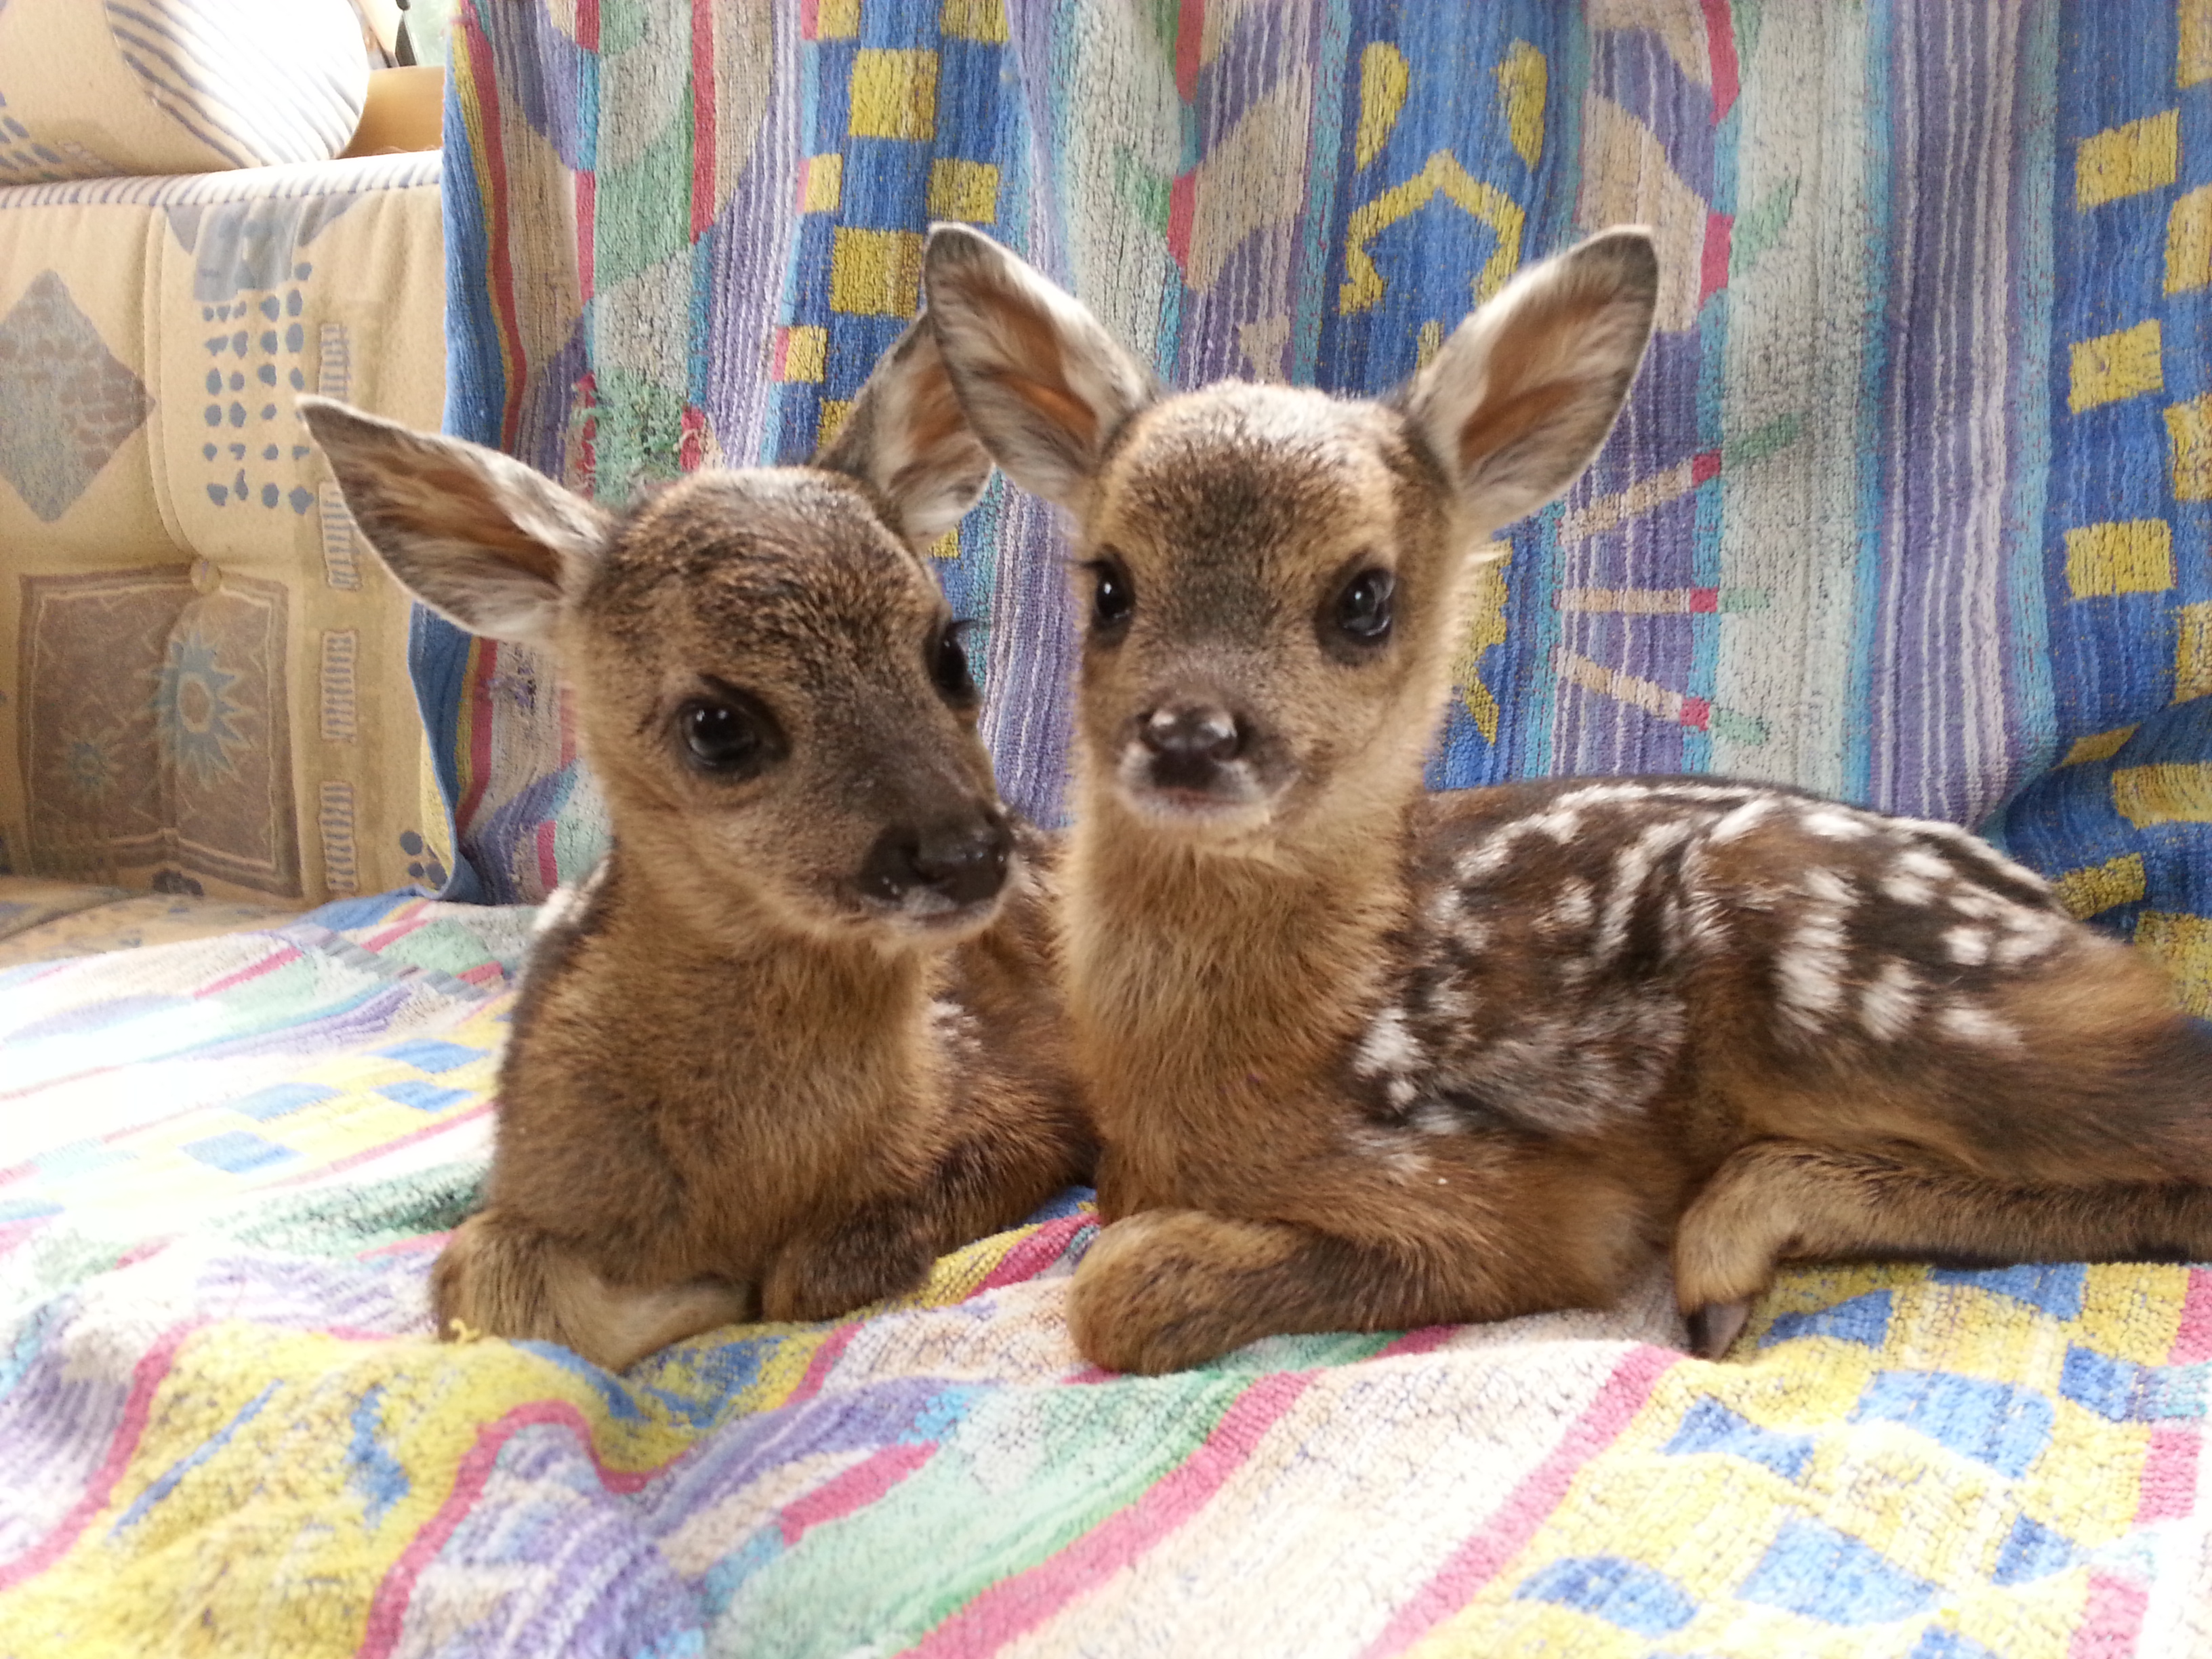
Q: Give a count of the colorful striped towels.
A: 2